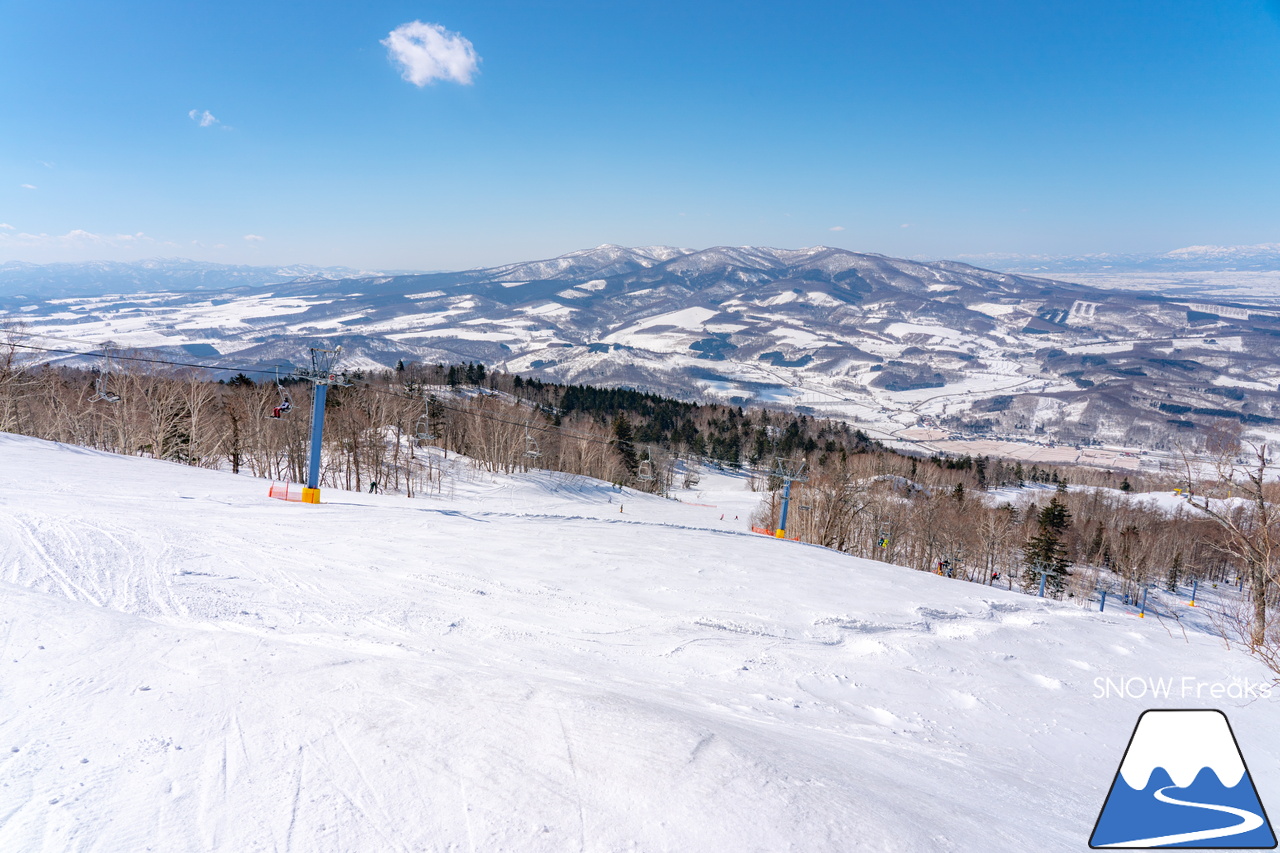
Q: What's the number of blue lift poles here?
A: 6